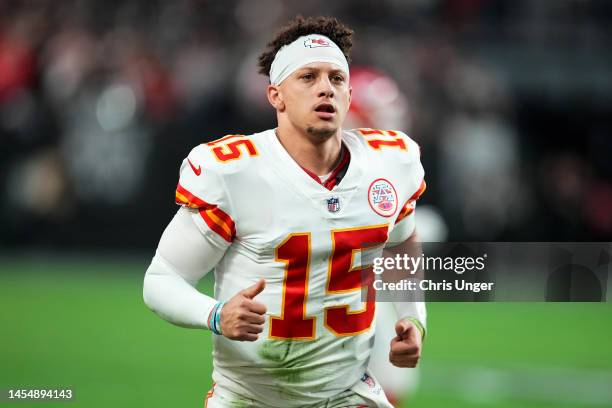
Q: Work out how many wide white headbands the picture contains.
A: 1